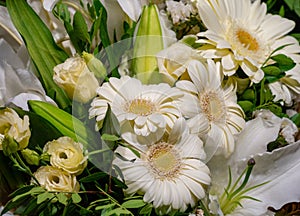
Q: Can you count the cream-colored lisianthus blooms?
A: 4